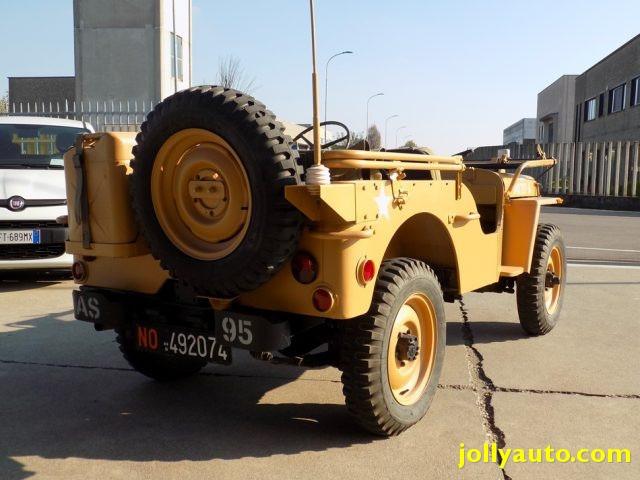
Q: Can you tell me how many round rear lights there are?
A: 4